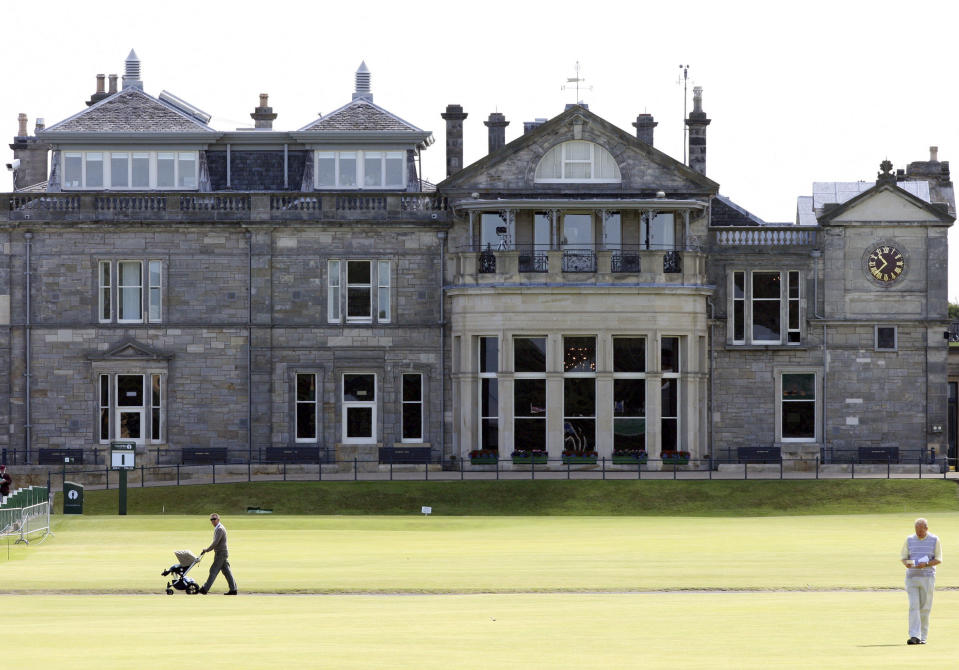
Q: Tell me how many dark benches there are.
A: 6